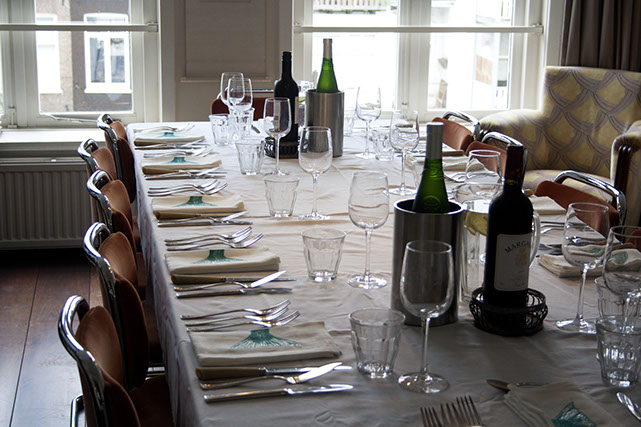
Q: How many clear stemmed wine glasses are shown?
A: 11